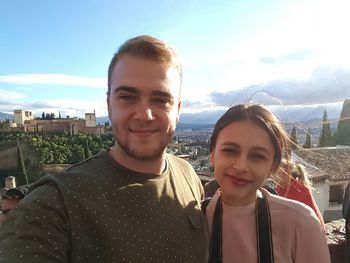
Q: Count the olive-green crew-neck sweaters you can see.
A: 1